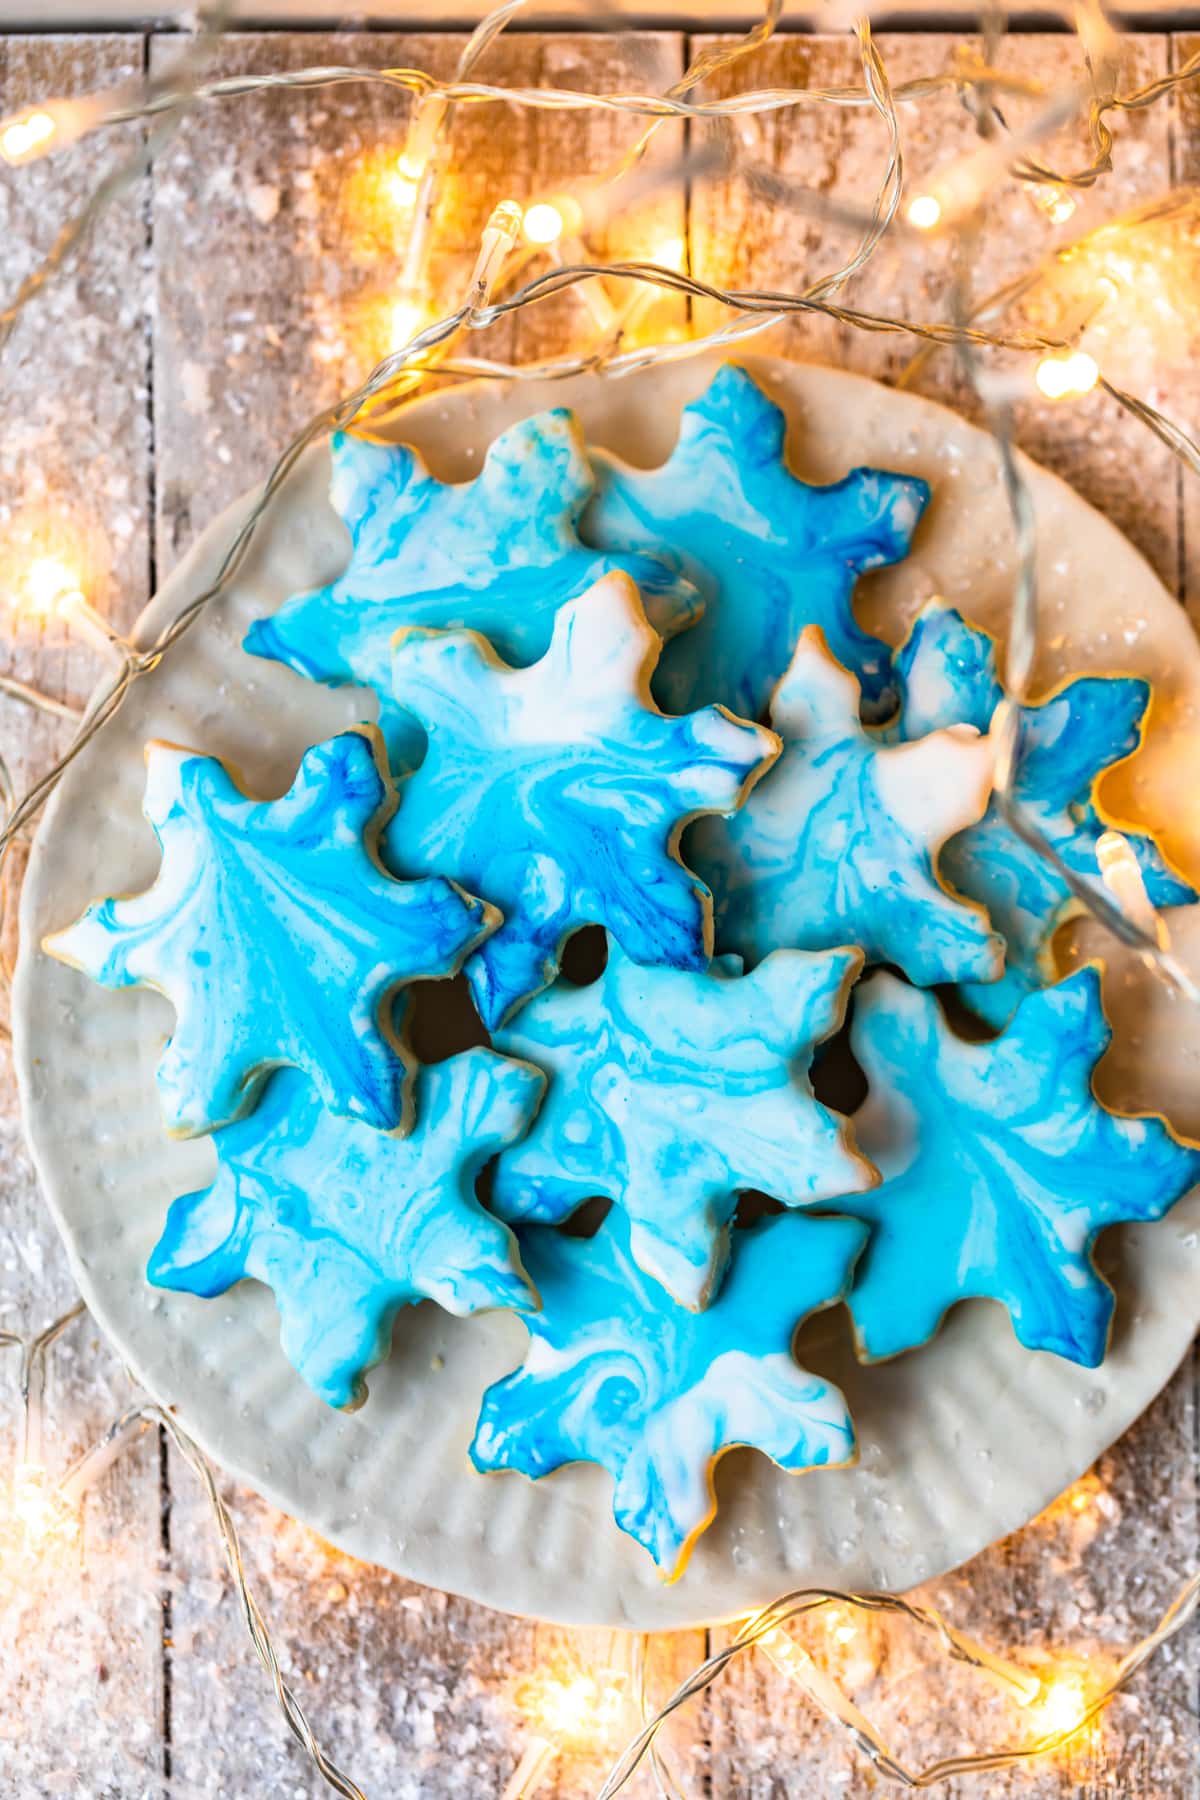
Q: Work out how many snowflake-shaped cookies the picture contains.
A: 10